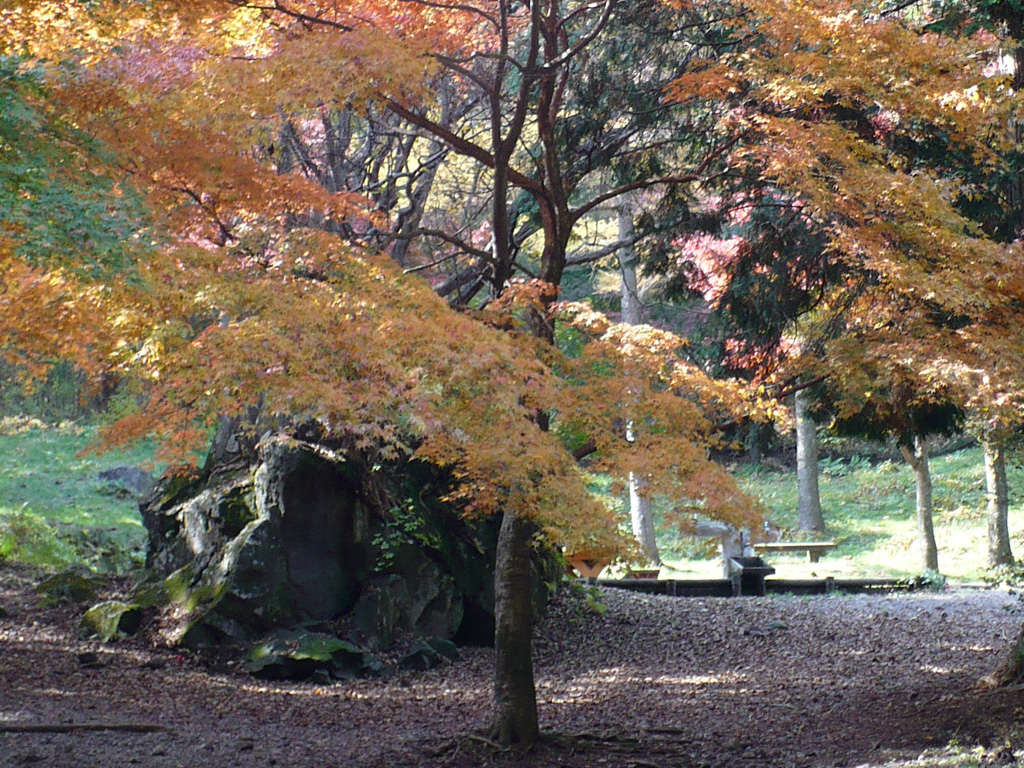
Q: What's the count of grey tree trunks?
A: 4